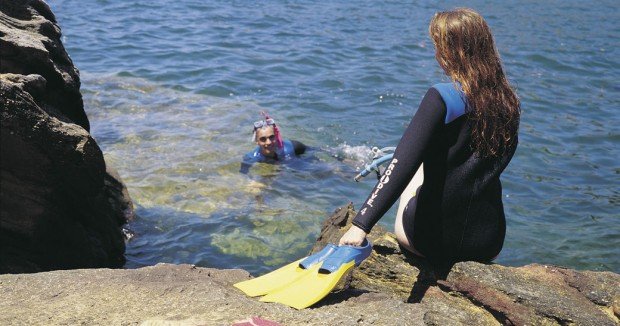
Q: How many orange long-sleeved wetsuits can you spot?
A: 0